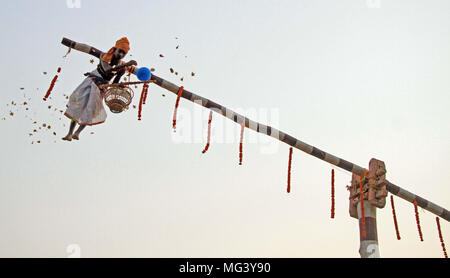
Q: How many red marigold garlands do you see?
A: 12